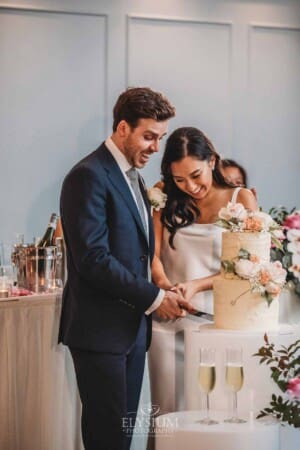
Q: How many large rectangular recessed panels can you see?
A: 3